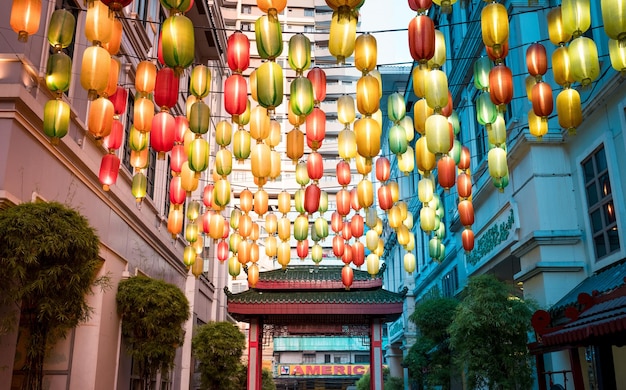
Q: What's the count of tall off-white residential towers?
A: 1